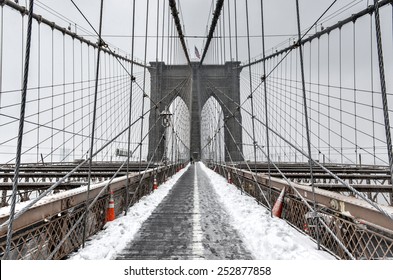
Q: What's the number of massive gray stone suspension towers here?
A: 1